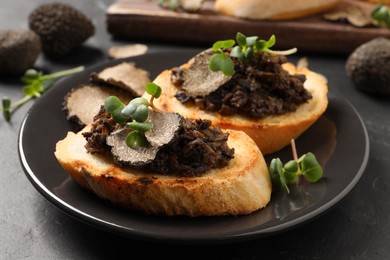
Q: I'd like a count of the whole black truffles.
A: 3